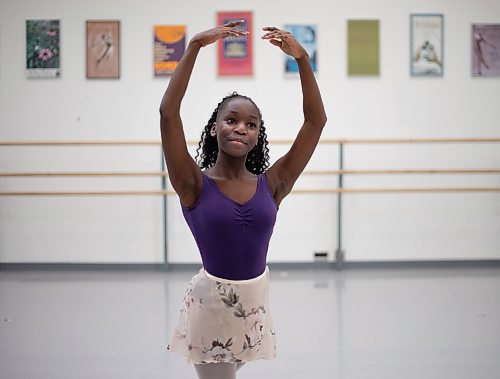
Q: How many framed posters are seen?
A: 8